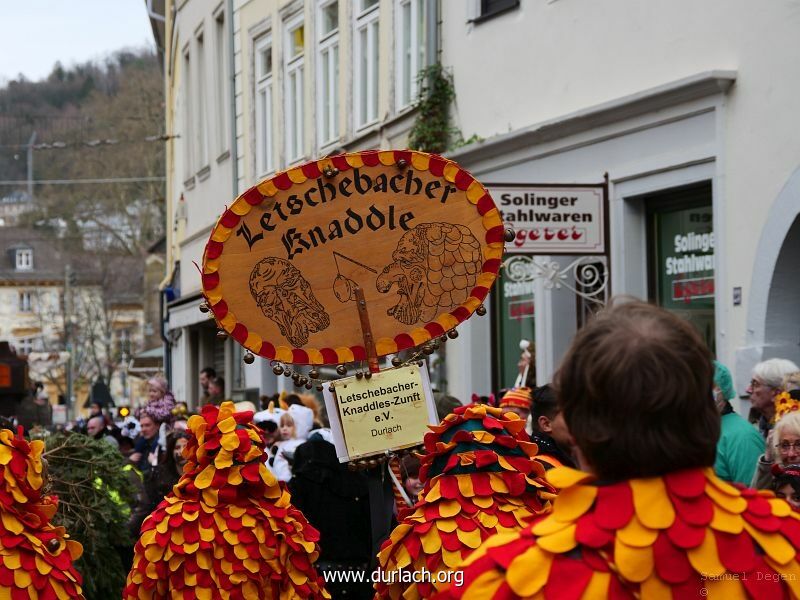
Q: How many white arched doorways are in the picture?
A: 1